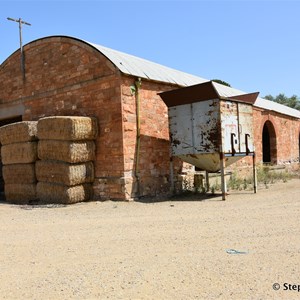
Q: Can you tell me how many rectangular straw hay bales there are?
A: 8